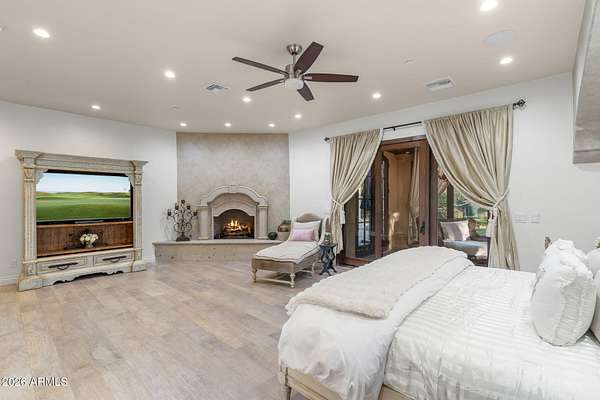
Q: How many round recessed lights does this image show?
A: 11